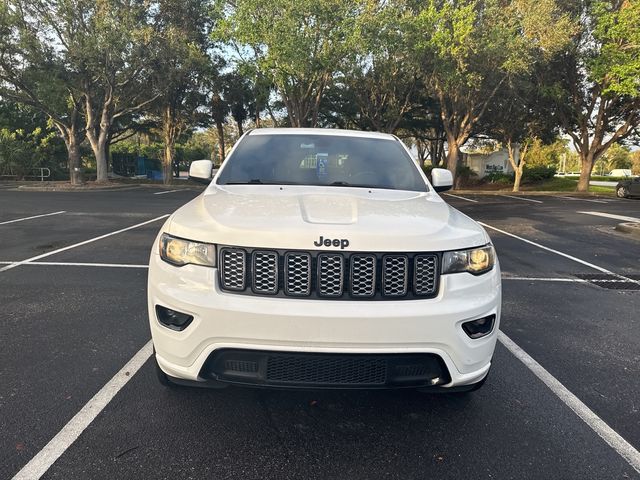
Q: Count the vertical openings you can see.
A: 7